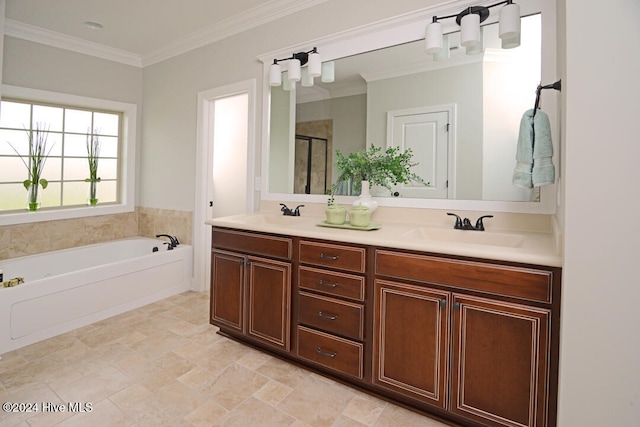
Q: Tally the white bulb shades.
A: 6